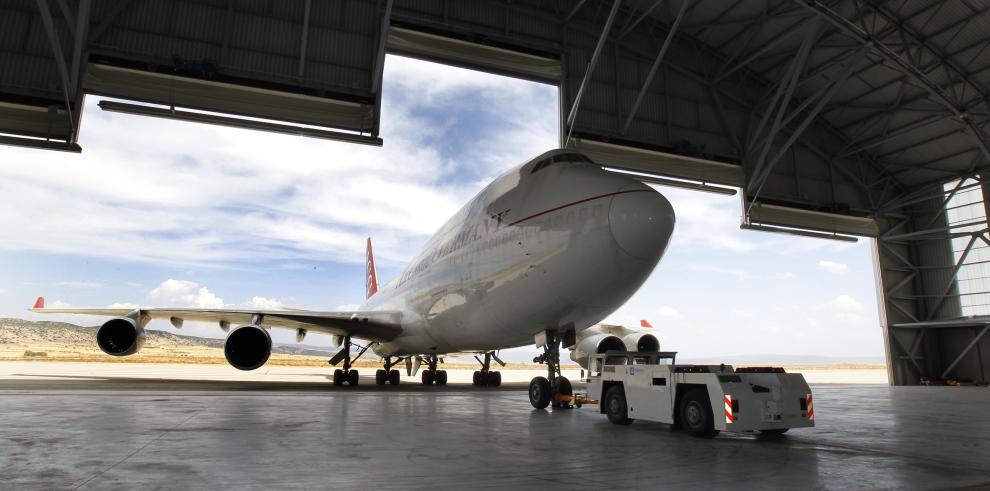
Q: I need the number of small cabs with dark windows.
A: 1